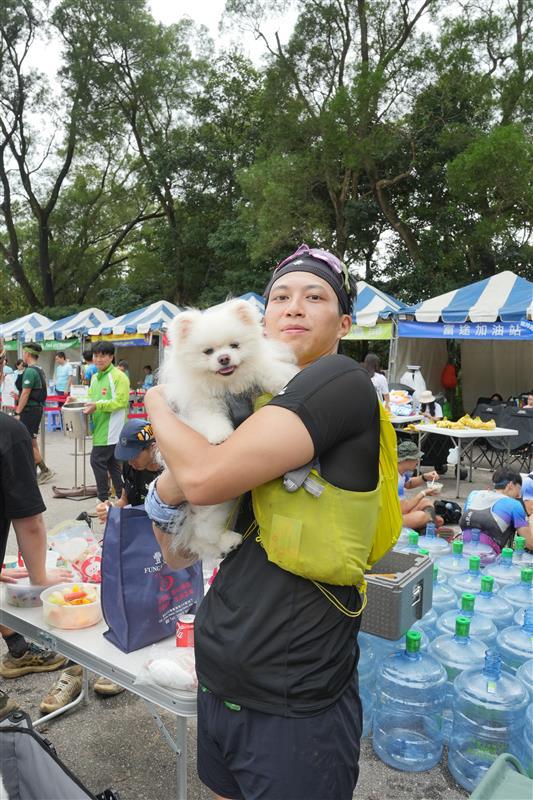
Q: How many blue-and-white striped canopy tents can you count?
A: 6